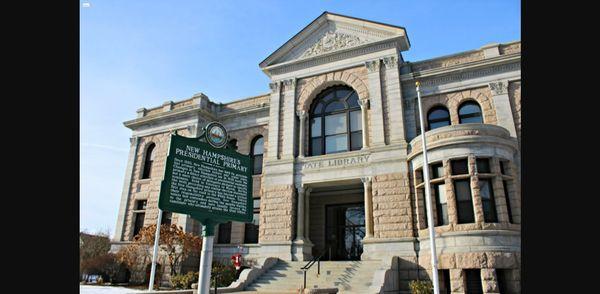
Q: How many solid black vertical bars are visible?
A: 2